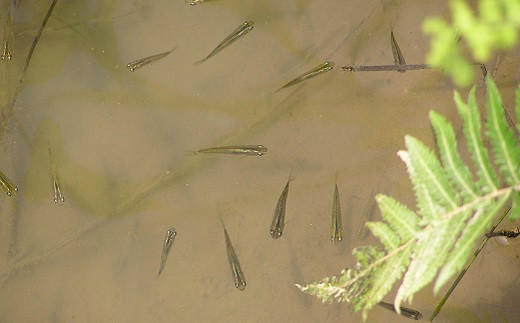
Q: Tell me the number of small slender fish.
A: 14